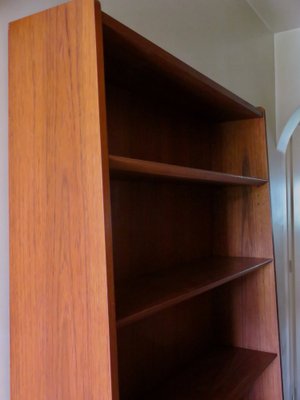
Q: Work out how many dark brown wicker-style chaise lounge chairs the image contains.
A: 0